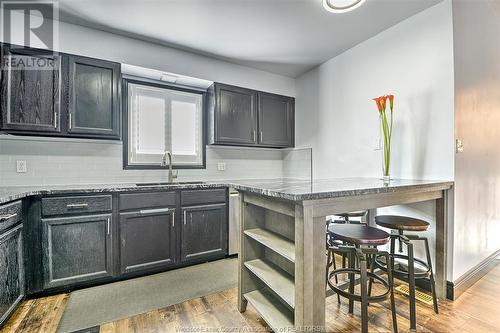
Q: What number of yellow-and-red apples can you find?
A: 0